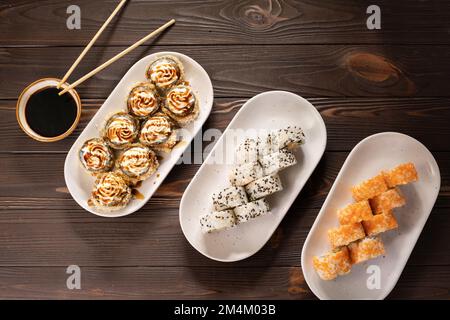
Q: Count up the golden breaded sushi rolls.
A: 8